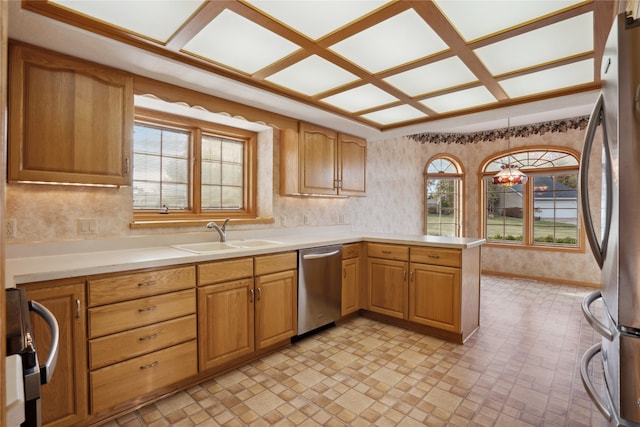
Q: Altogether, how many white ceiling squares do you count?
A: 12